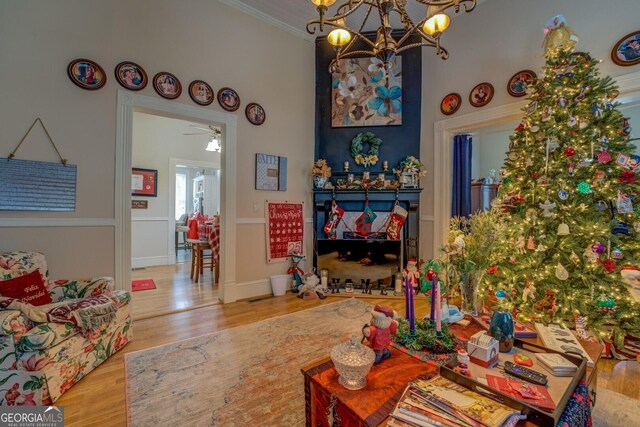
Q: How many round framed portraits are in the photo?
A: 10